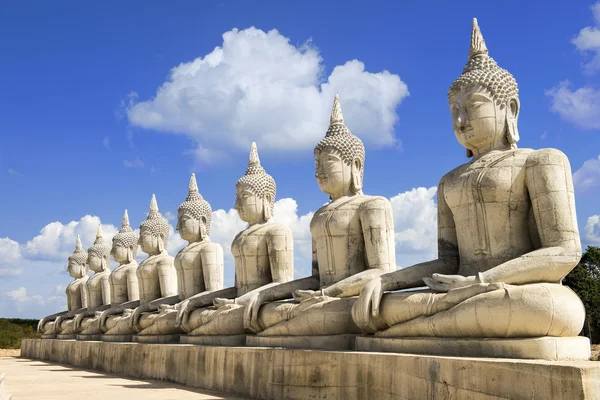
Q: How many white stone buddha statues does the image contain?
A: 8